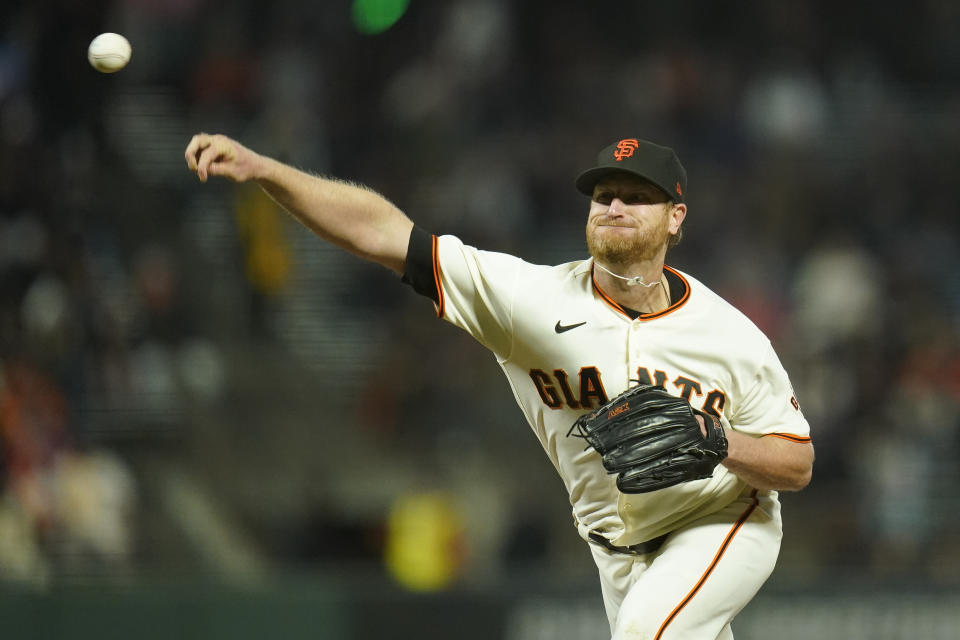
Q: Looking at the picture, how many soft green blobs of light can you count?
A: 1